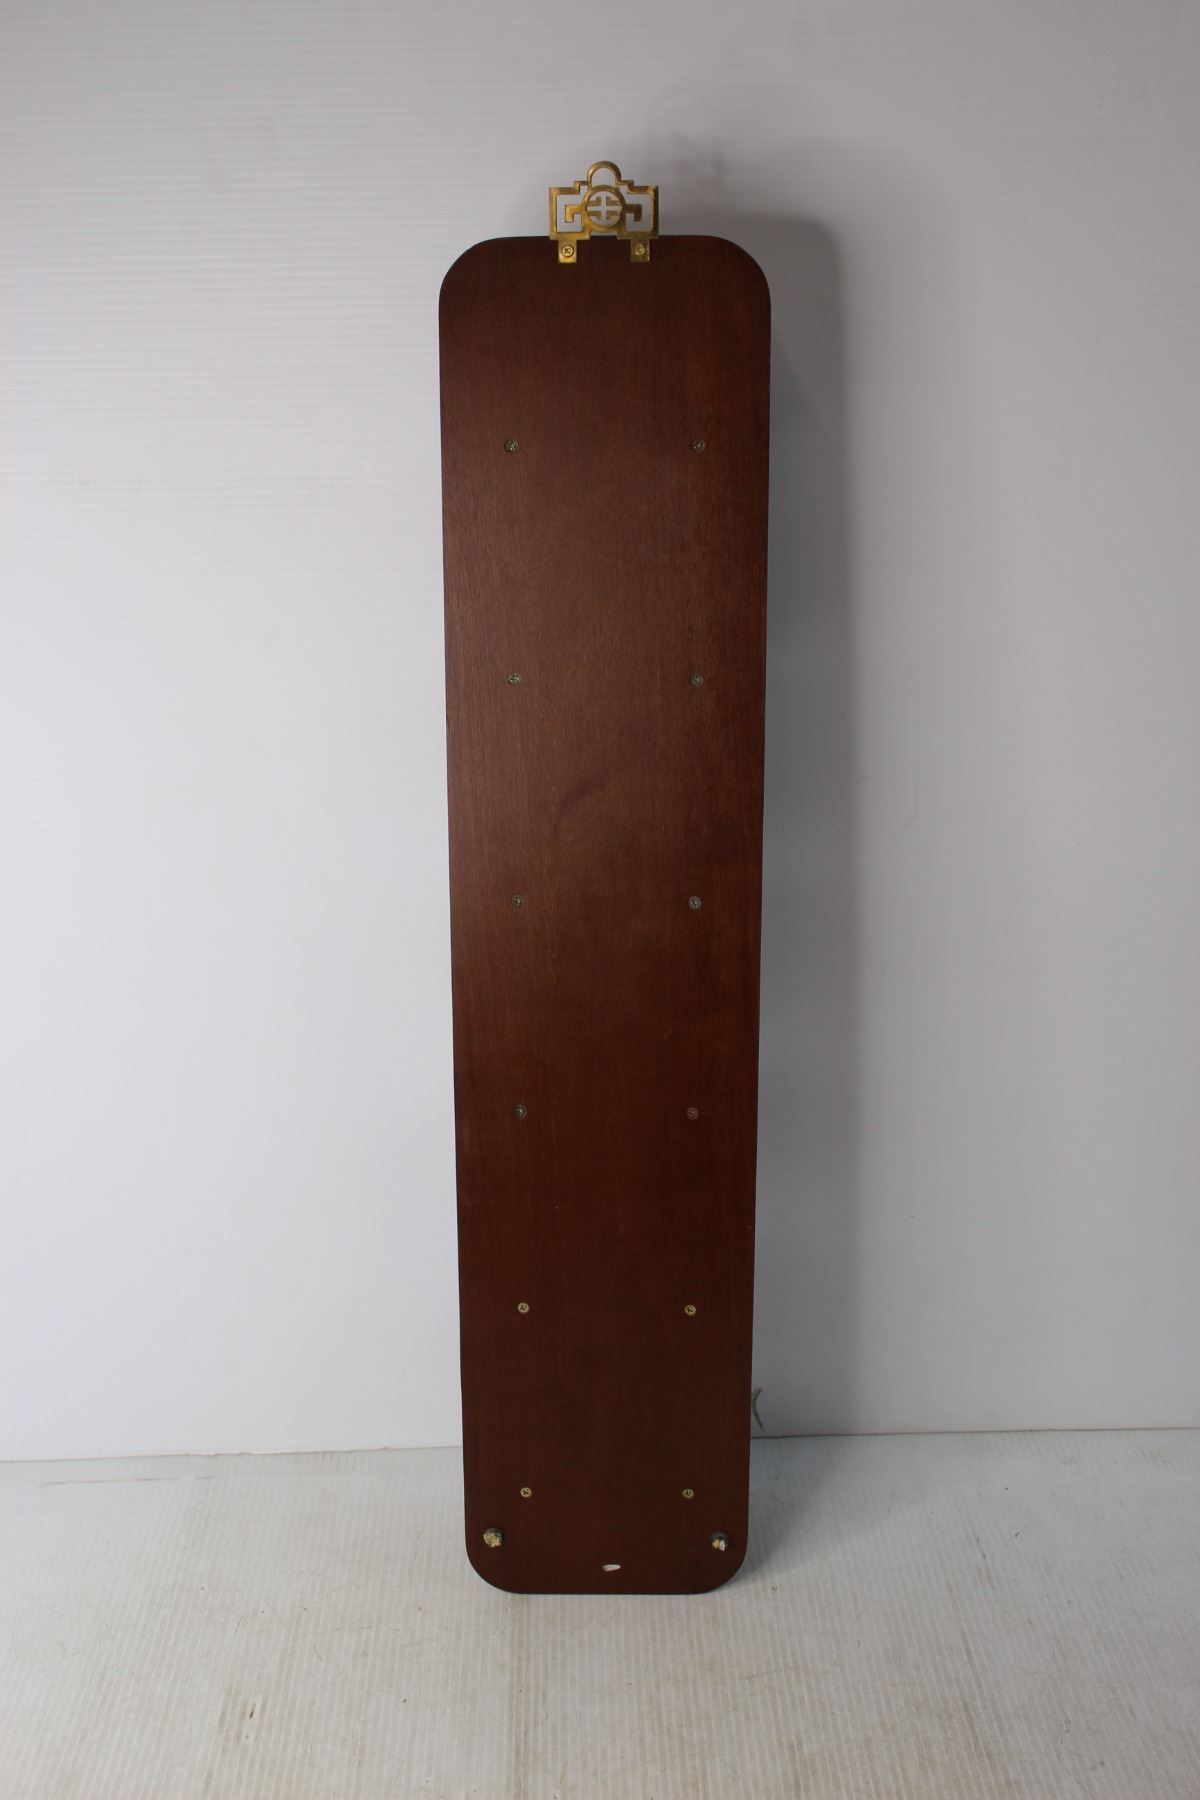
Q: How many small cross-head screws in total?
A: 14